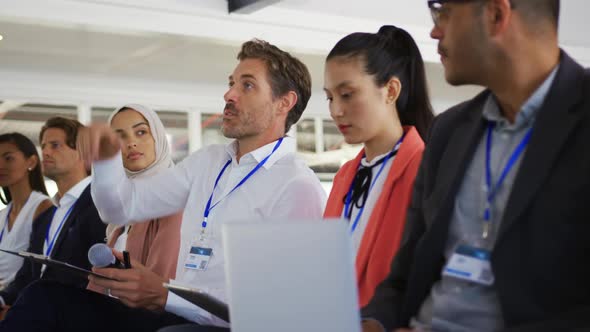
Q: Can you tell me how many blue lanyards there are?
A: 5